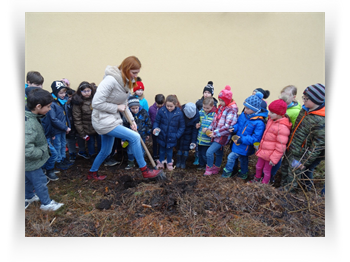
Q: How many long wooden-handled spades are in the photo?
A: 1